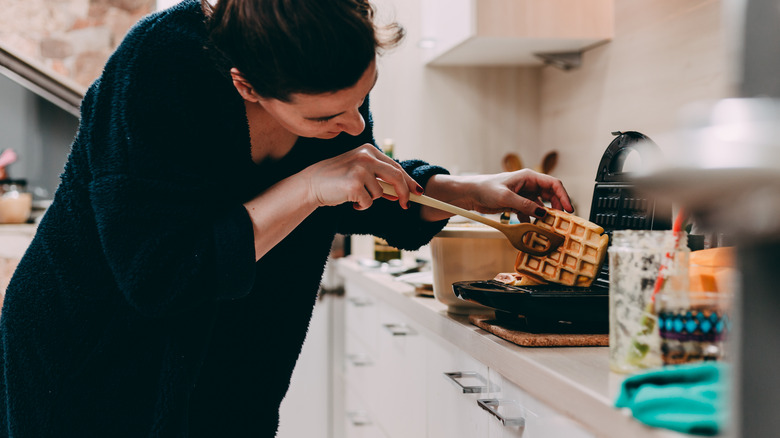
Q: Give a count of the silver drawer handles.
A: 6